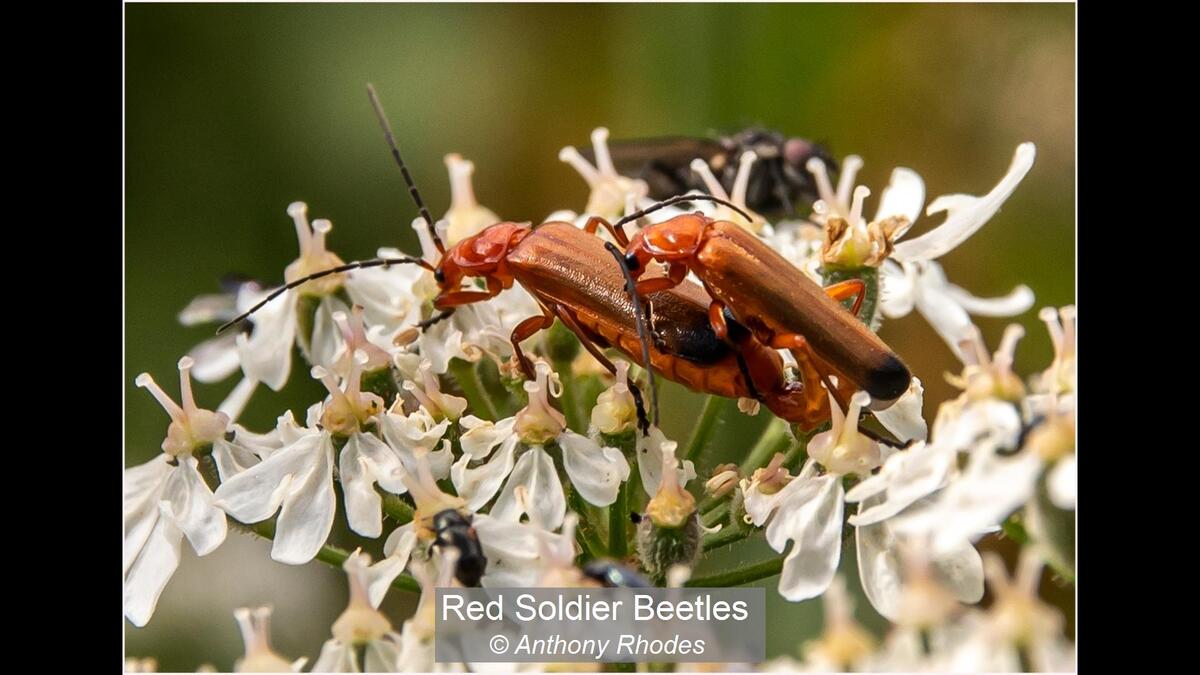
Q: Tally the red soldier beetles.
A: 2